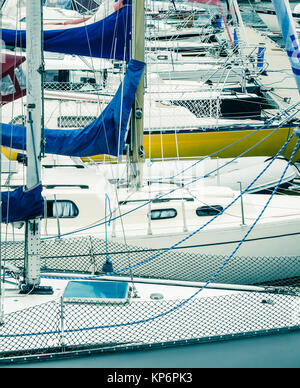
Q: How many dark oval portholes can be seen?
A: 3